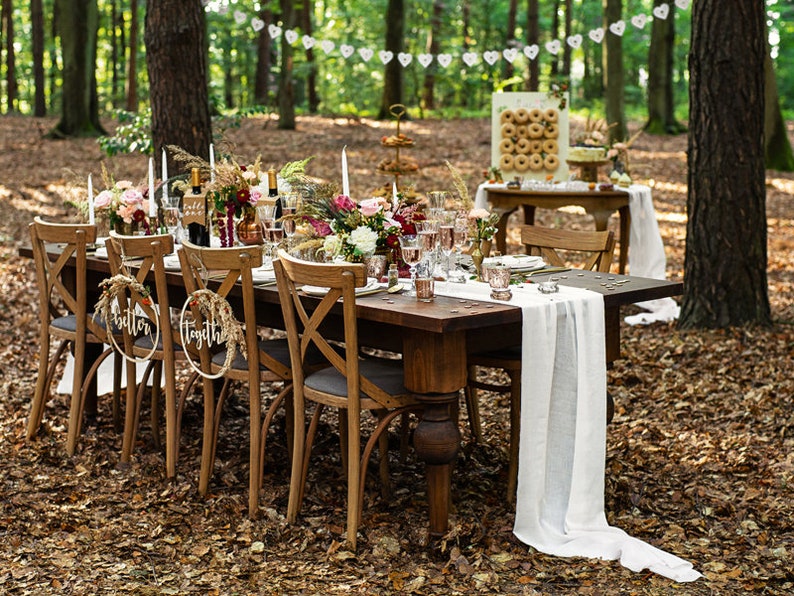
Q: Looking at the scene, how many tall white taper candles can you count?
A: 6